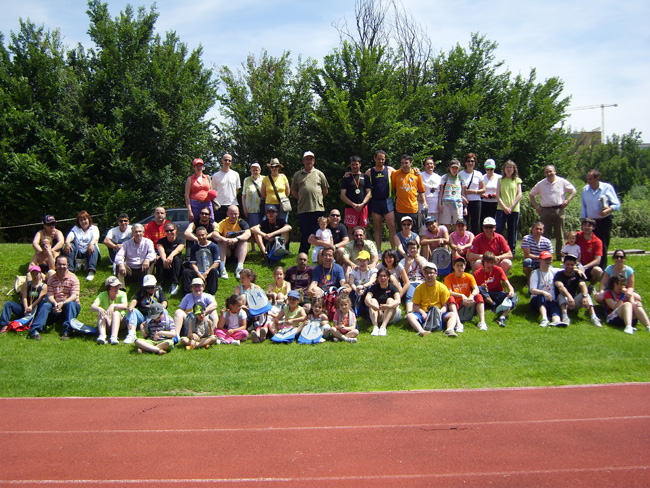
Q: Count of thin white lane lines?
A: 2